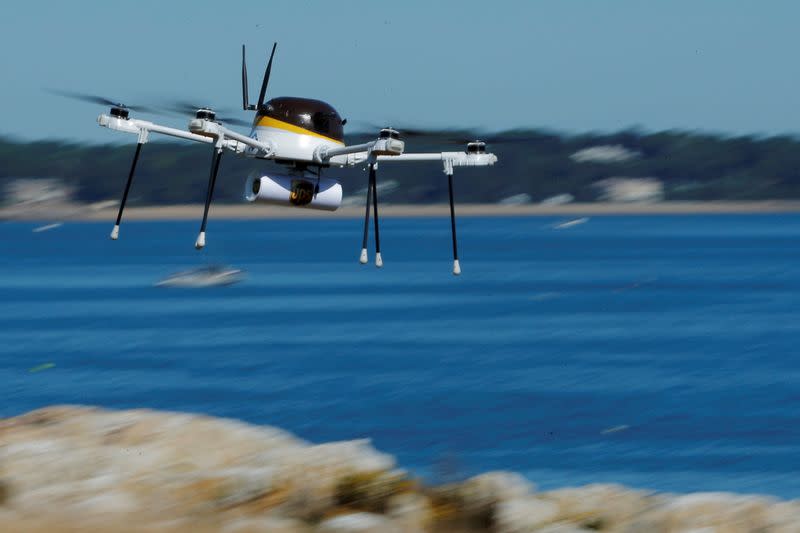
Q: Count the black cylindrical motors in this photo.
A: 4